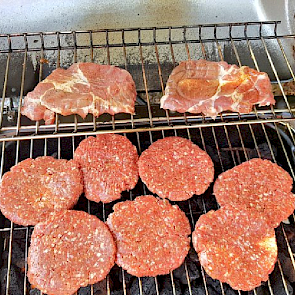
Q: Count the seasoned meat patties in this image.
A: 7